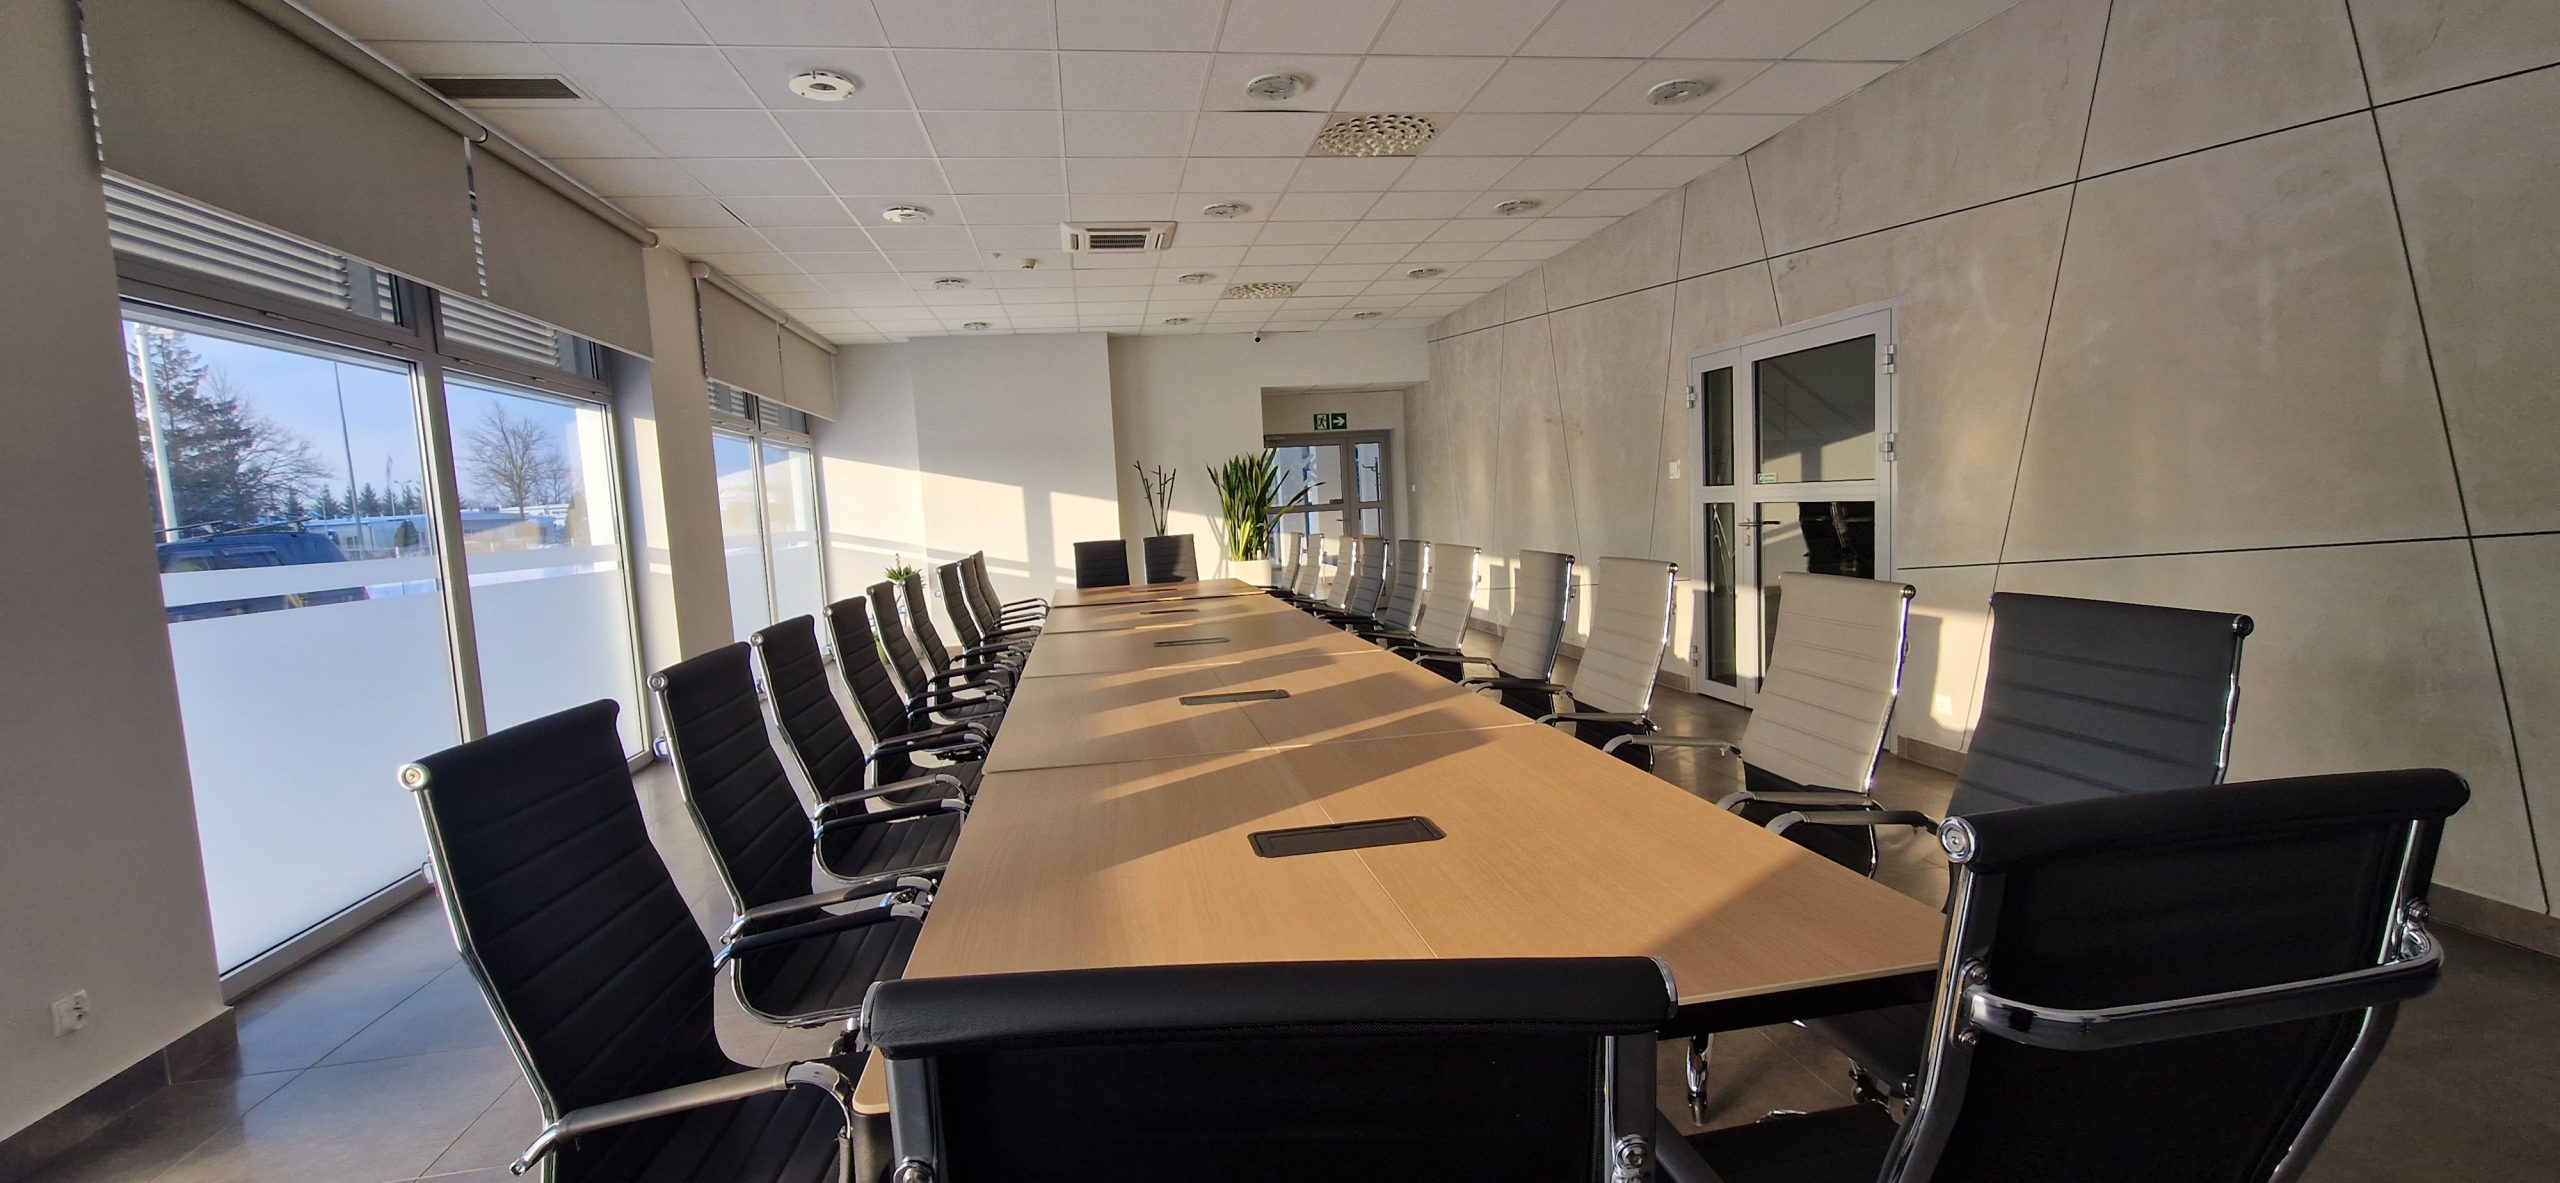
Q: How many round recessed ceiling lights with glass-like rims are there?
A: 12